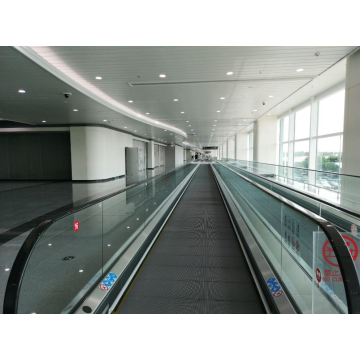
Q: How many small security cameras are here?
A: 2